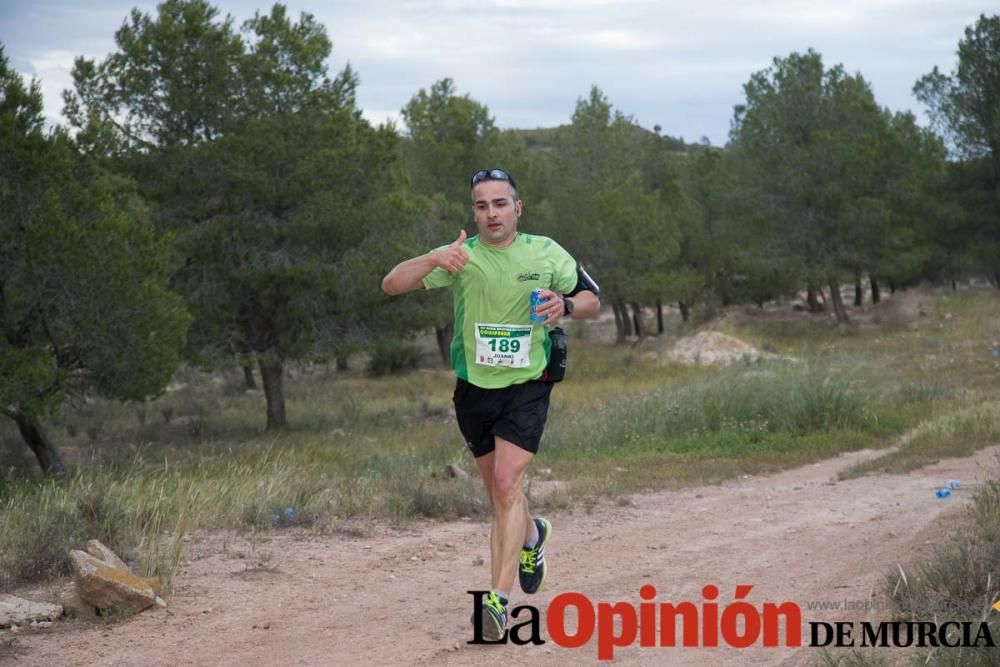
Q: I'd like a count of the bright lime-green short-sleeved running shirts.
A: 1